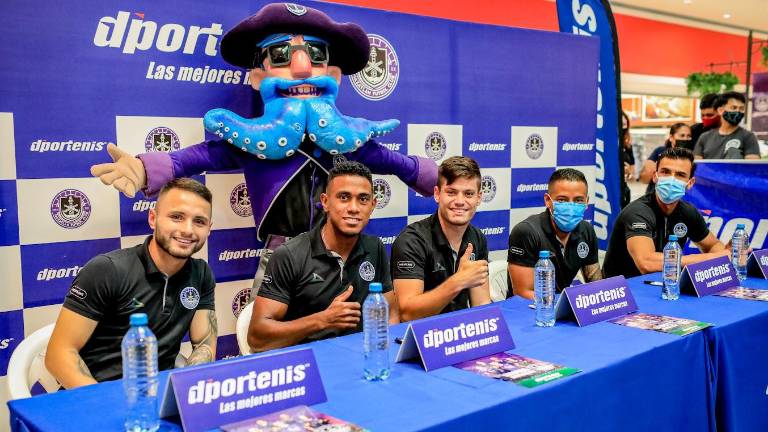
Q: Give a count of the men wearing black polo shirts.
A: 5